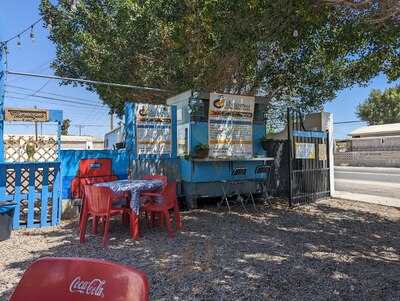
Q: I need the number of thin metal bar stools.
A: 2